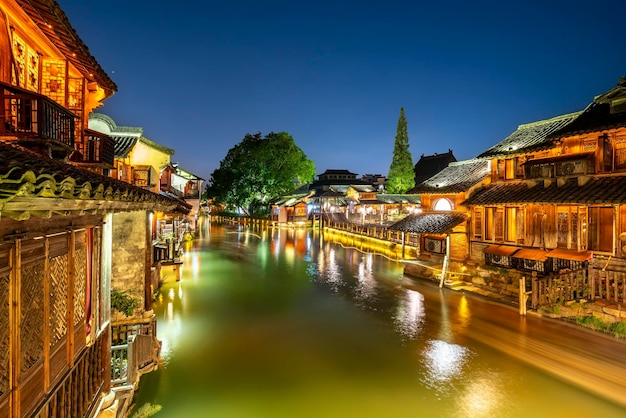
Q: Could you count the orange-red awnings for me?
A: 3